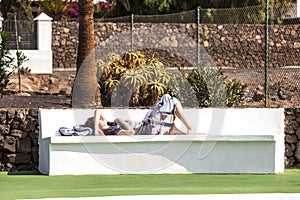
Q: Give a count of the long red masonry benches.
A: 0